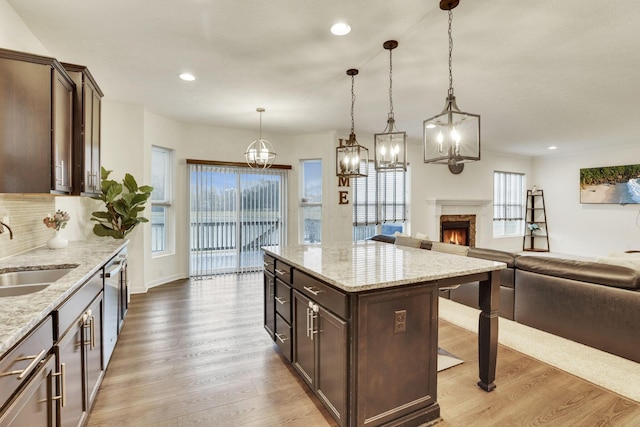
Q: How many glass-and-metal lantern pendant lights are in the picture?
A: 3